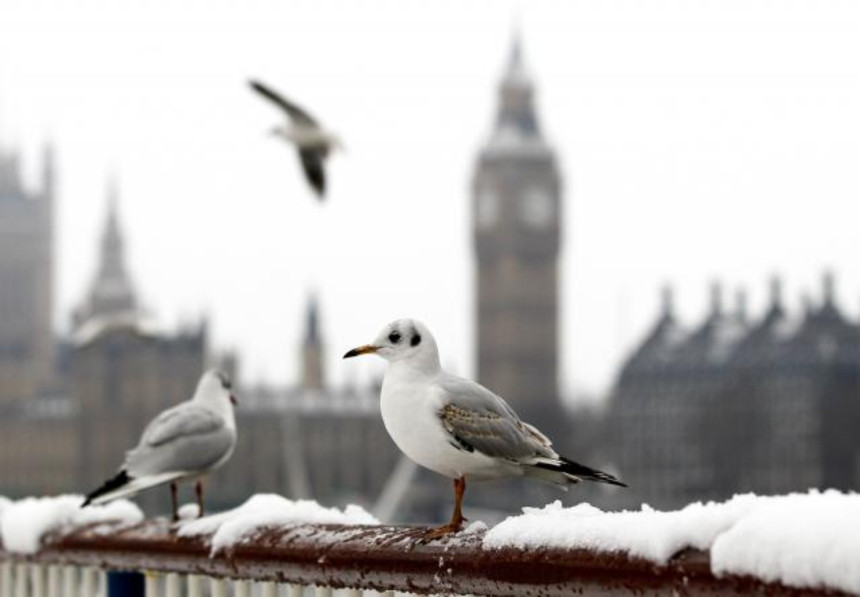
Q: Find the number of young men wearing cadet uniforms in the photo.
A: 0